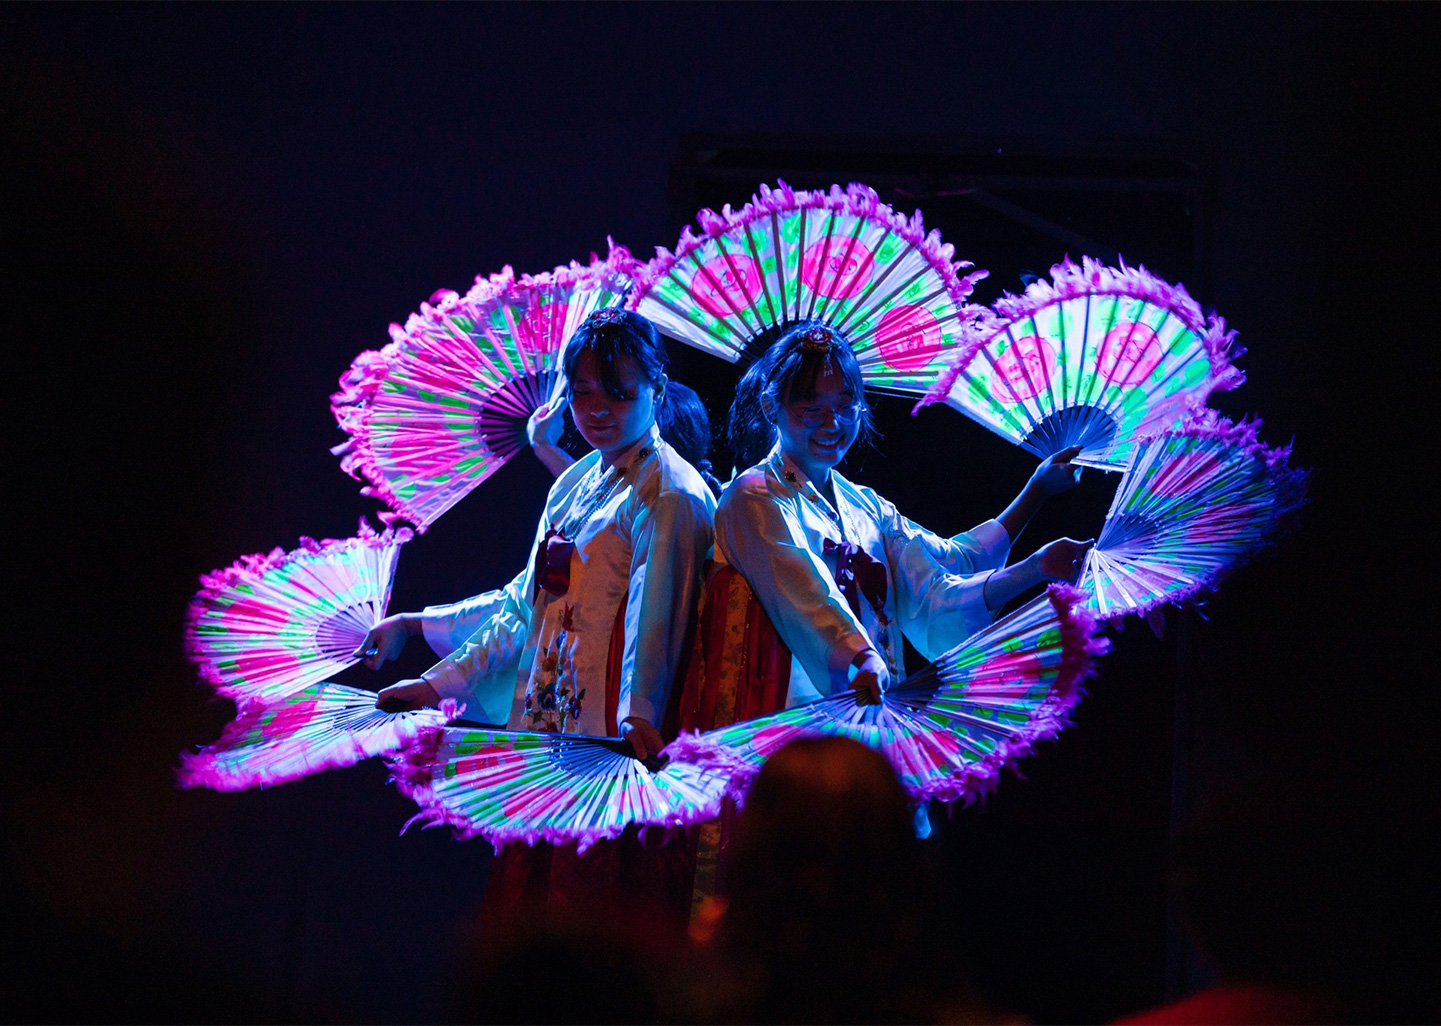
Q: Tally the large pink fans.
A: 8